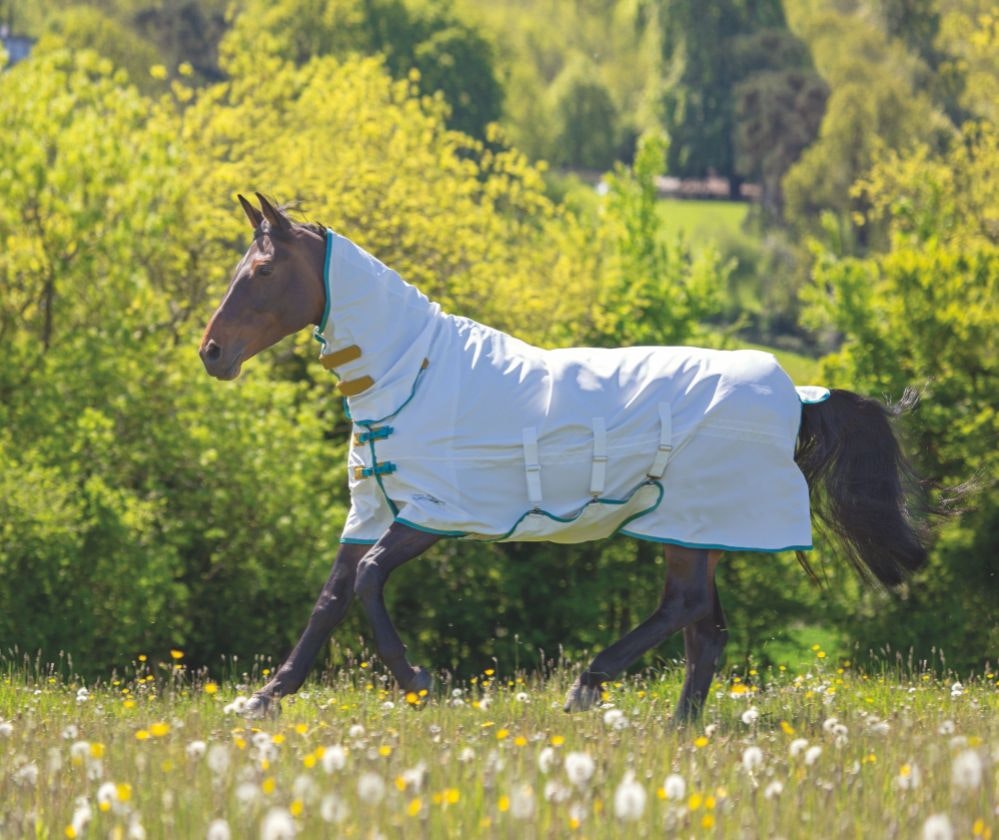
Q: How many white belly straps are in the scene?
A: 3